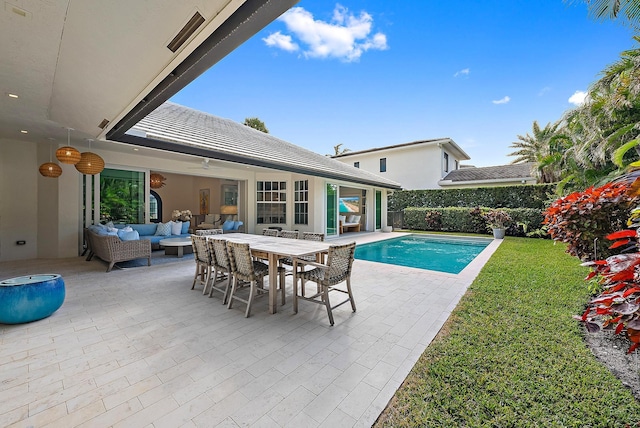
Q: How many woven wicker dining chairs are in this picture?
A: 8